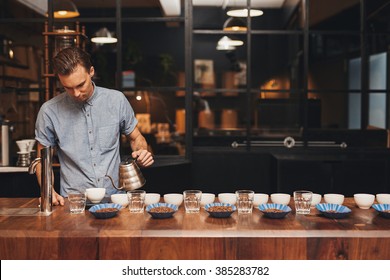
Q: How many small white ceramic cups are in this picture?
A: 12